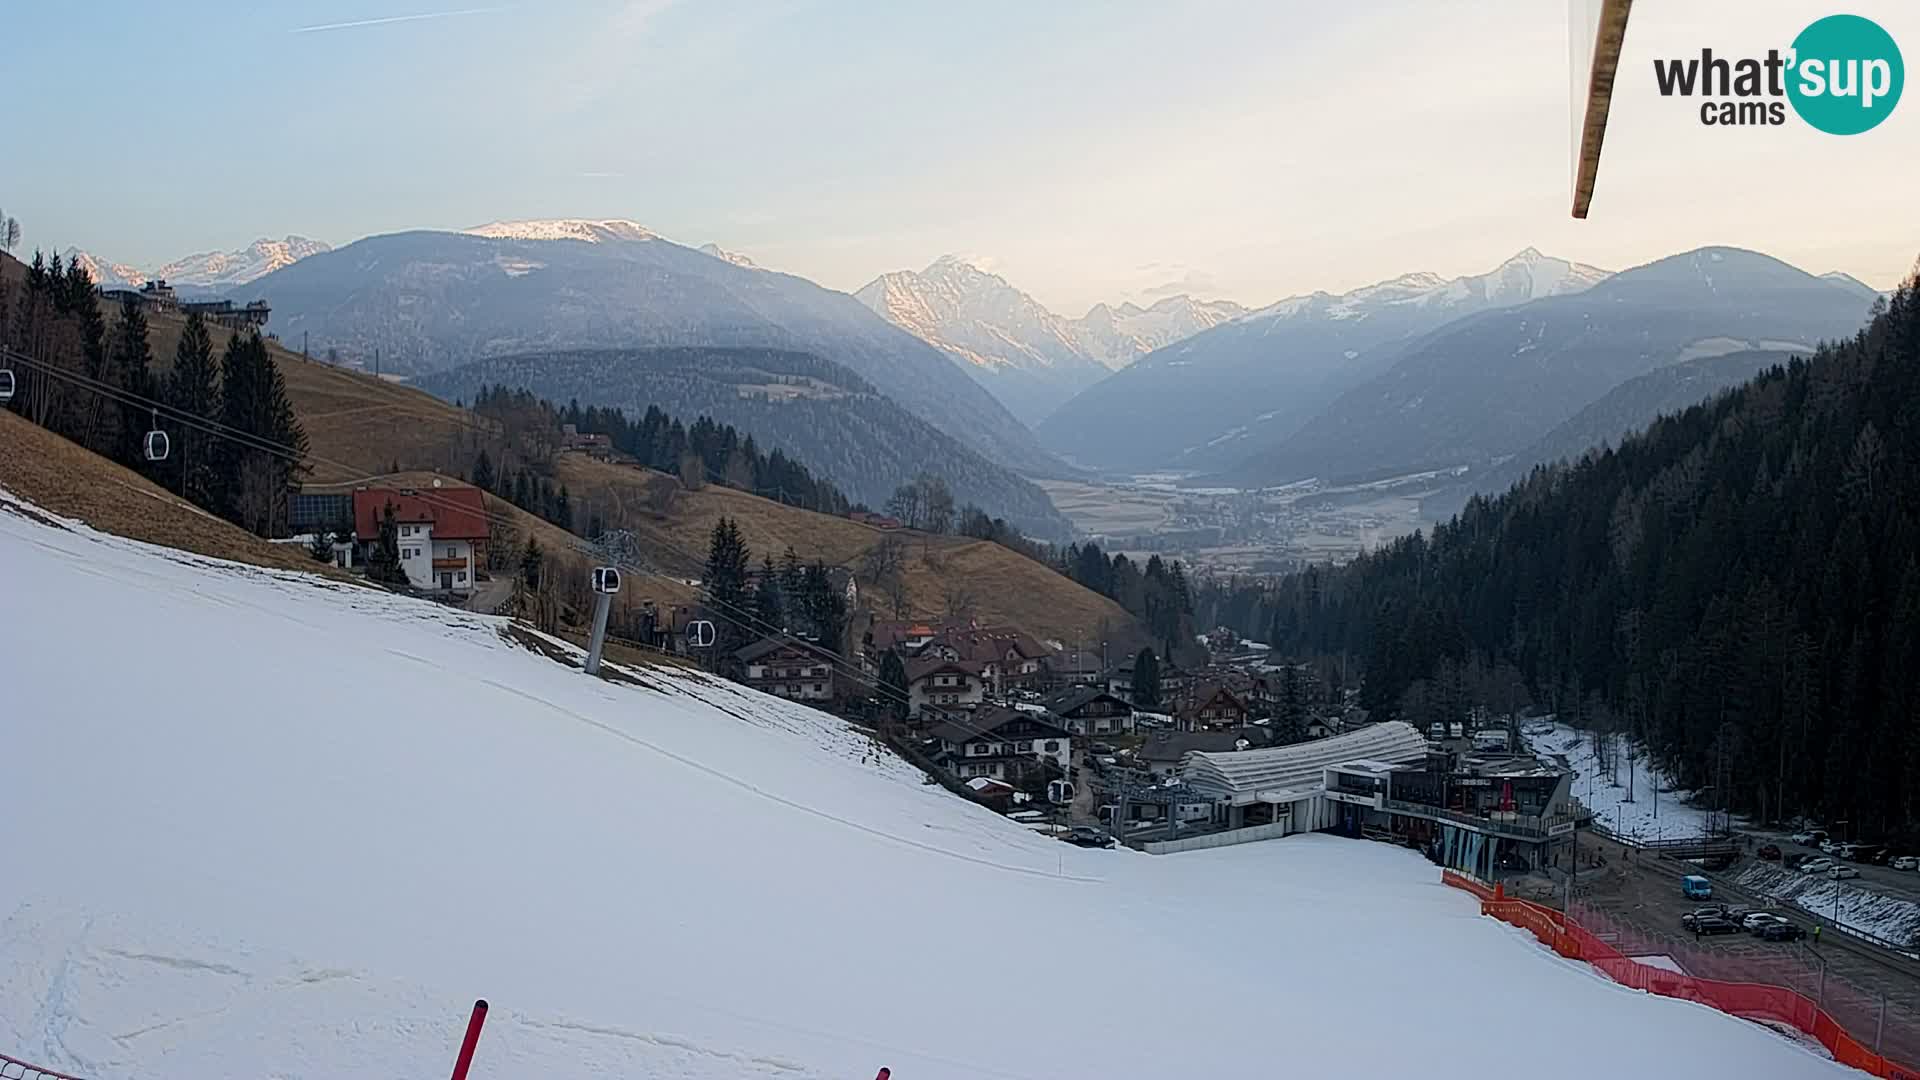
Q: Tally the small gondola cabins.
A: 5